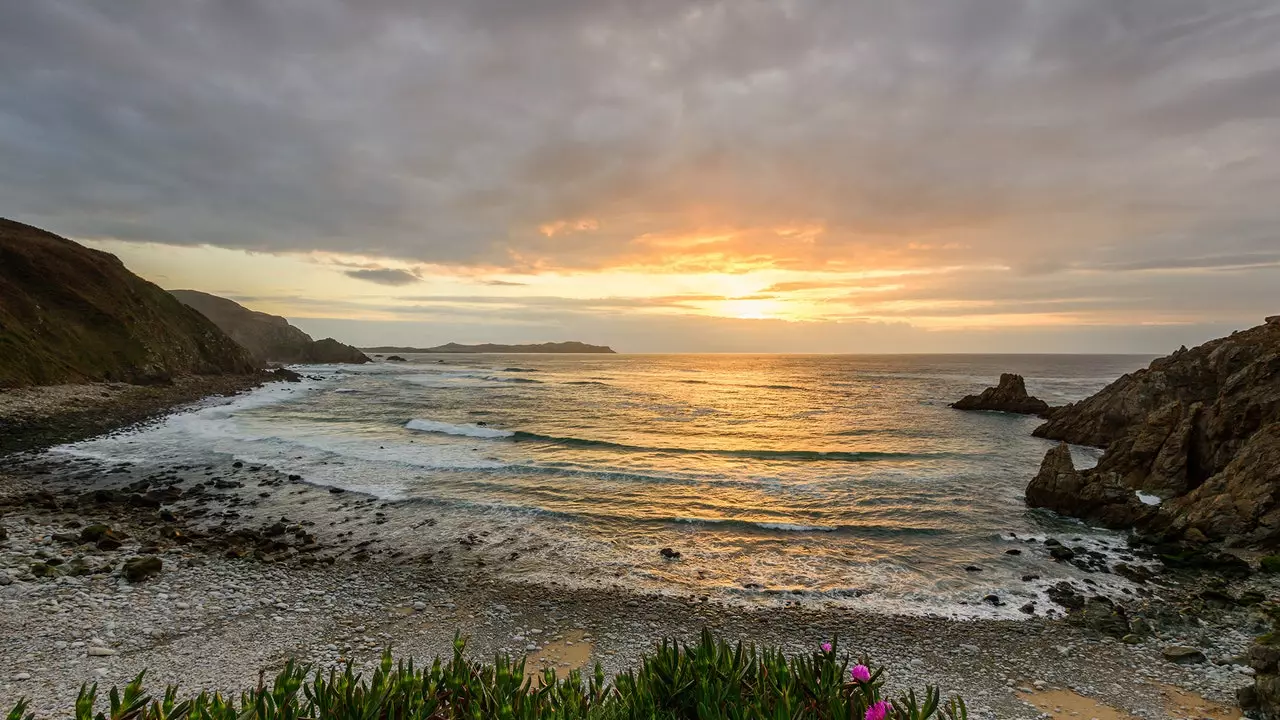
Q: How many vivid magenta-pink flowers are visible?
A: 3